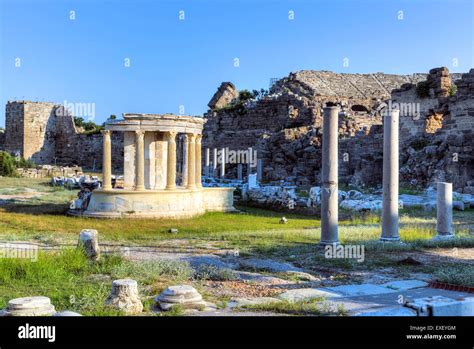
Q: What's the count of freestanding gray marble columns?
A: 3